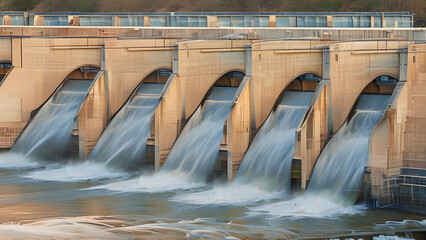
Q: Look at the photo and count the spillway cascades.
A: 5